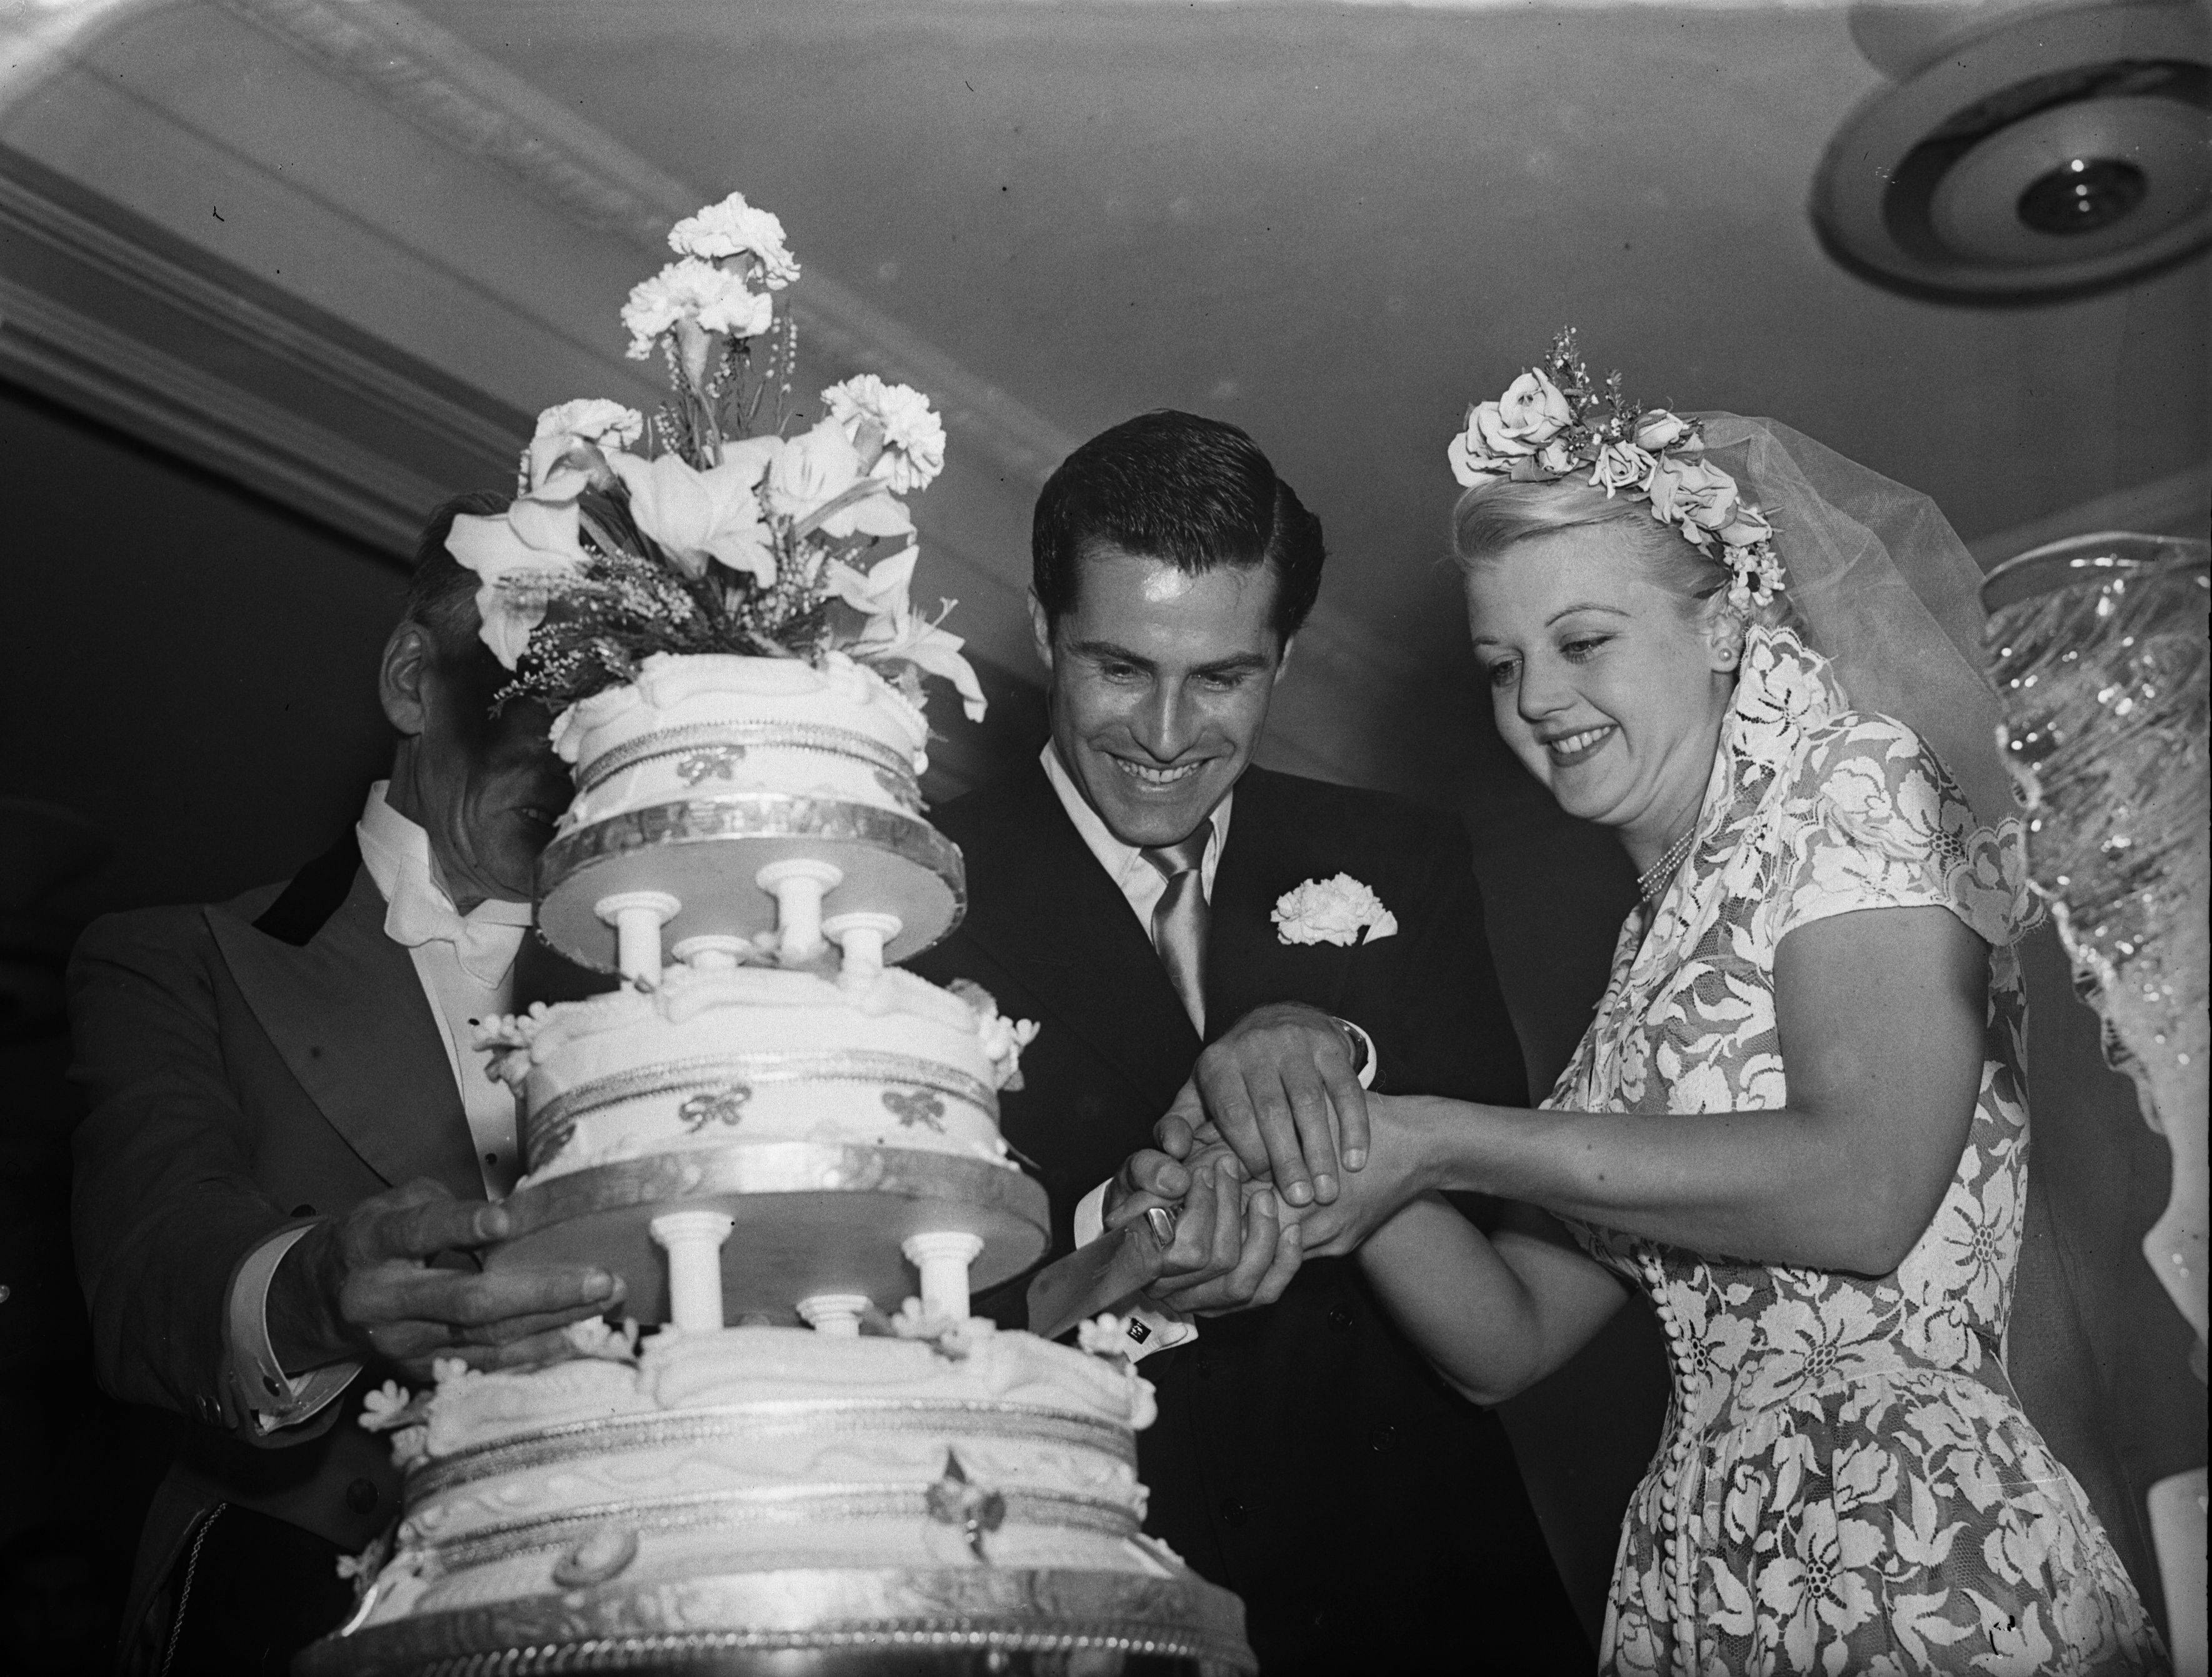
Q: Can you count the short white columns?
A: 7